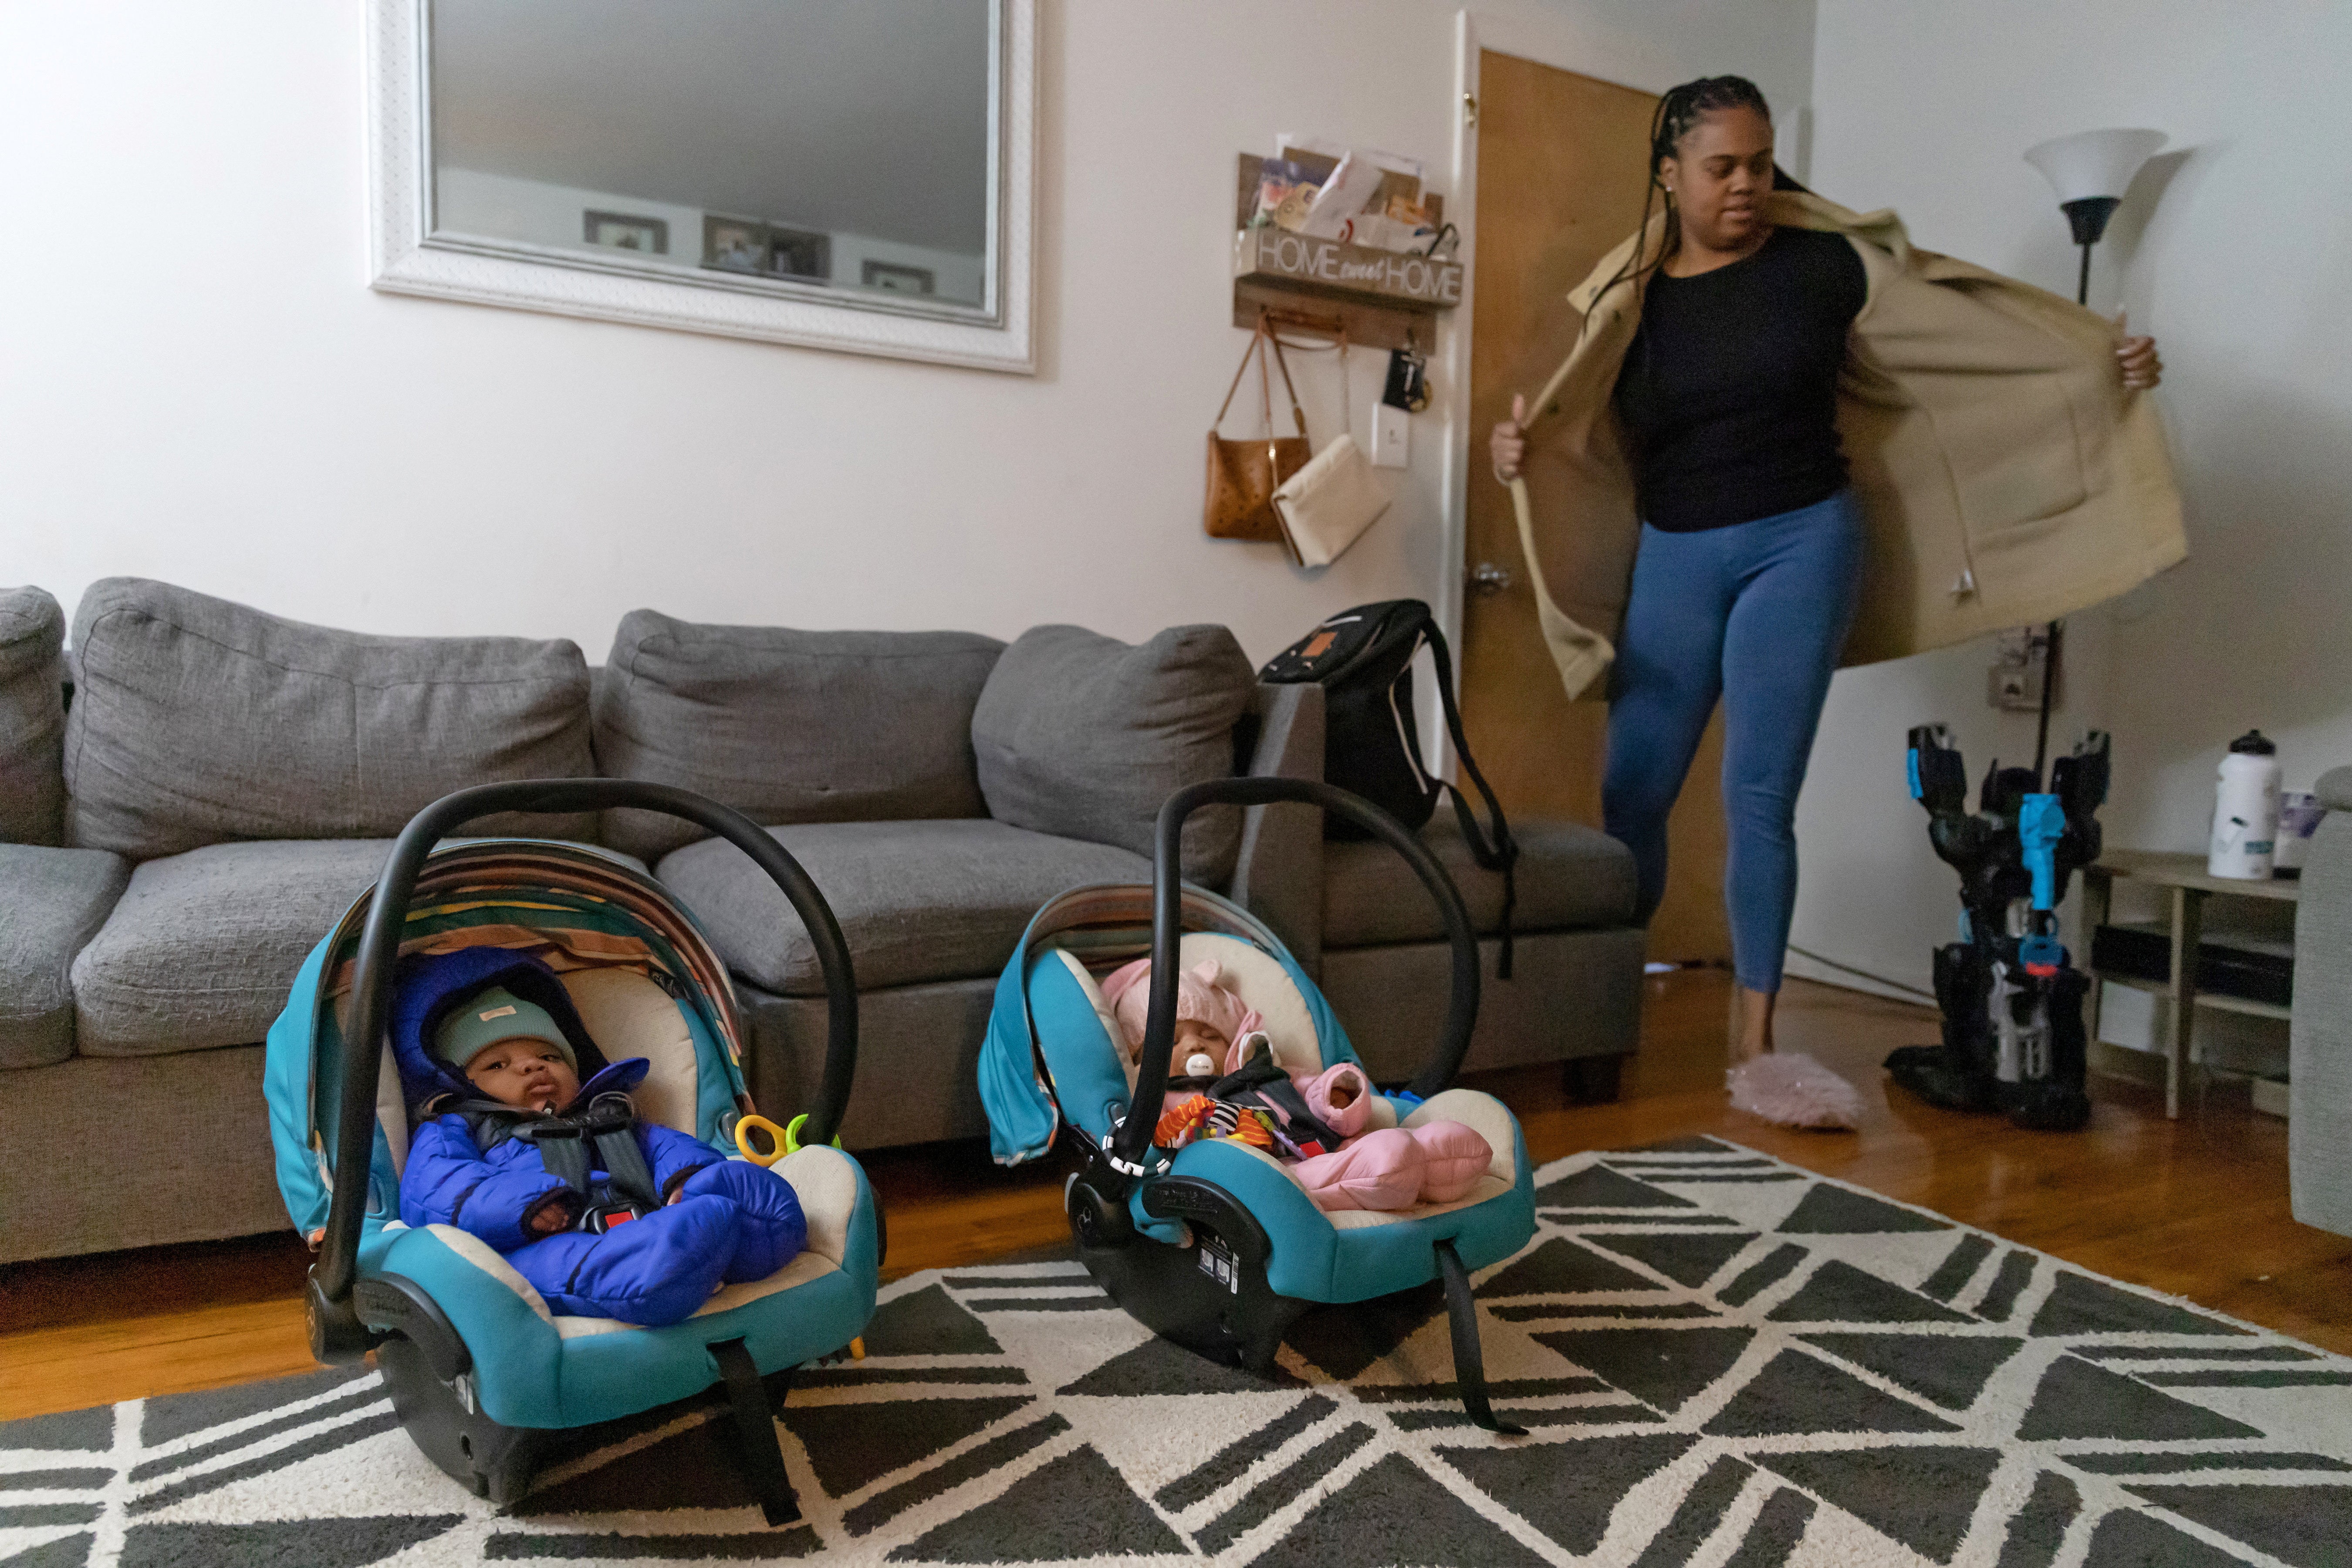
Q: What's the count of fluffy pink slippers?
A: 1